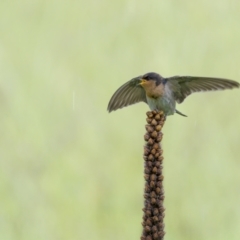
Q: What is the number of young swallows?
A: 1